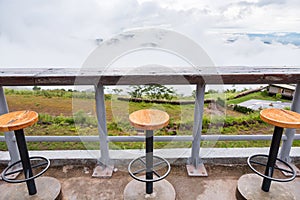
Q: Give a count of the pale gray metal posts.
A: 4